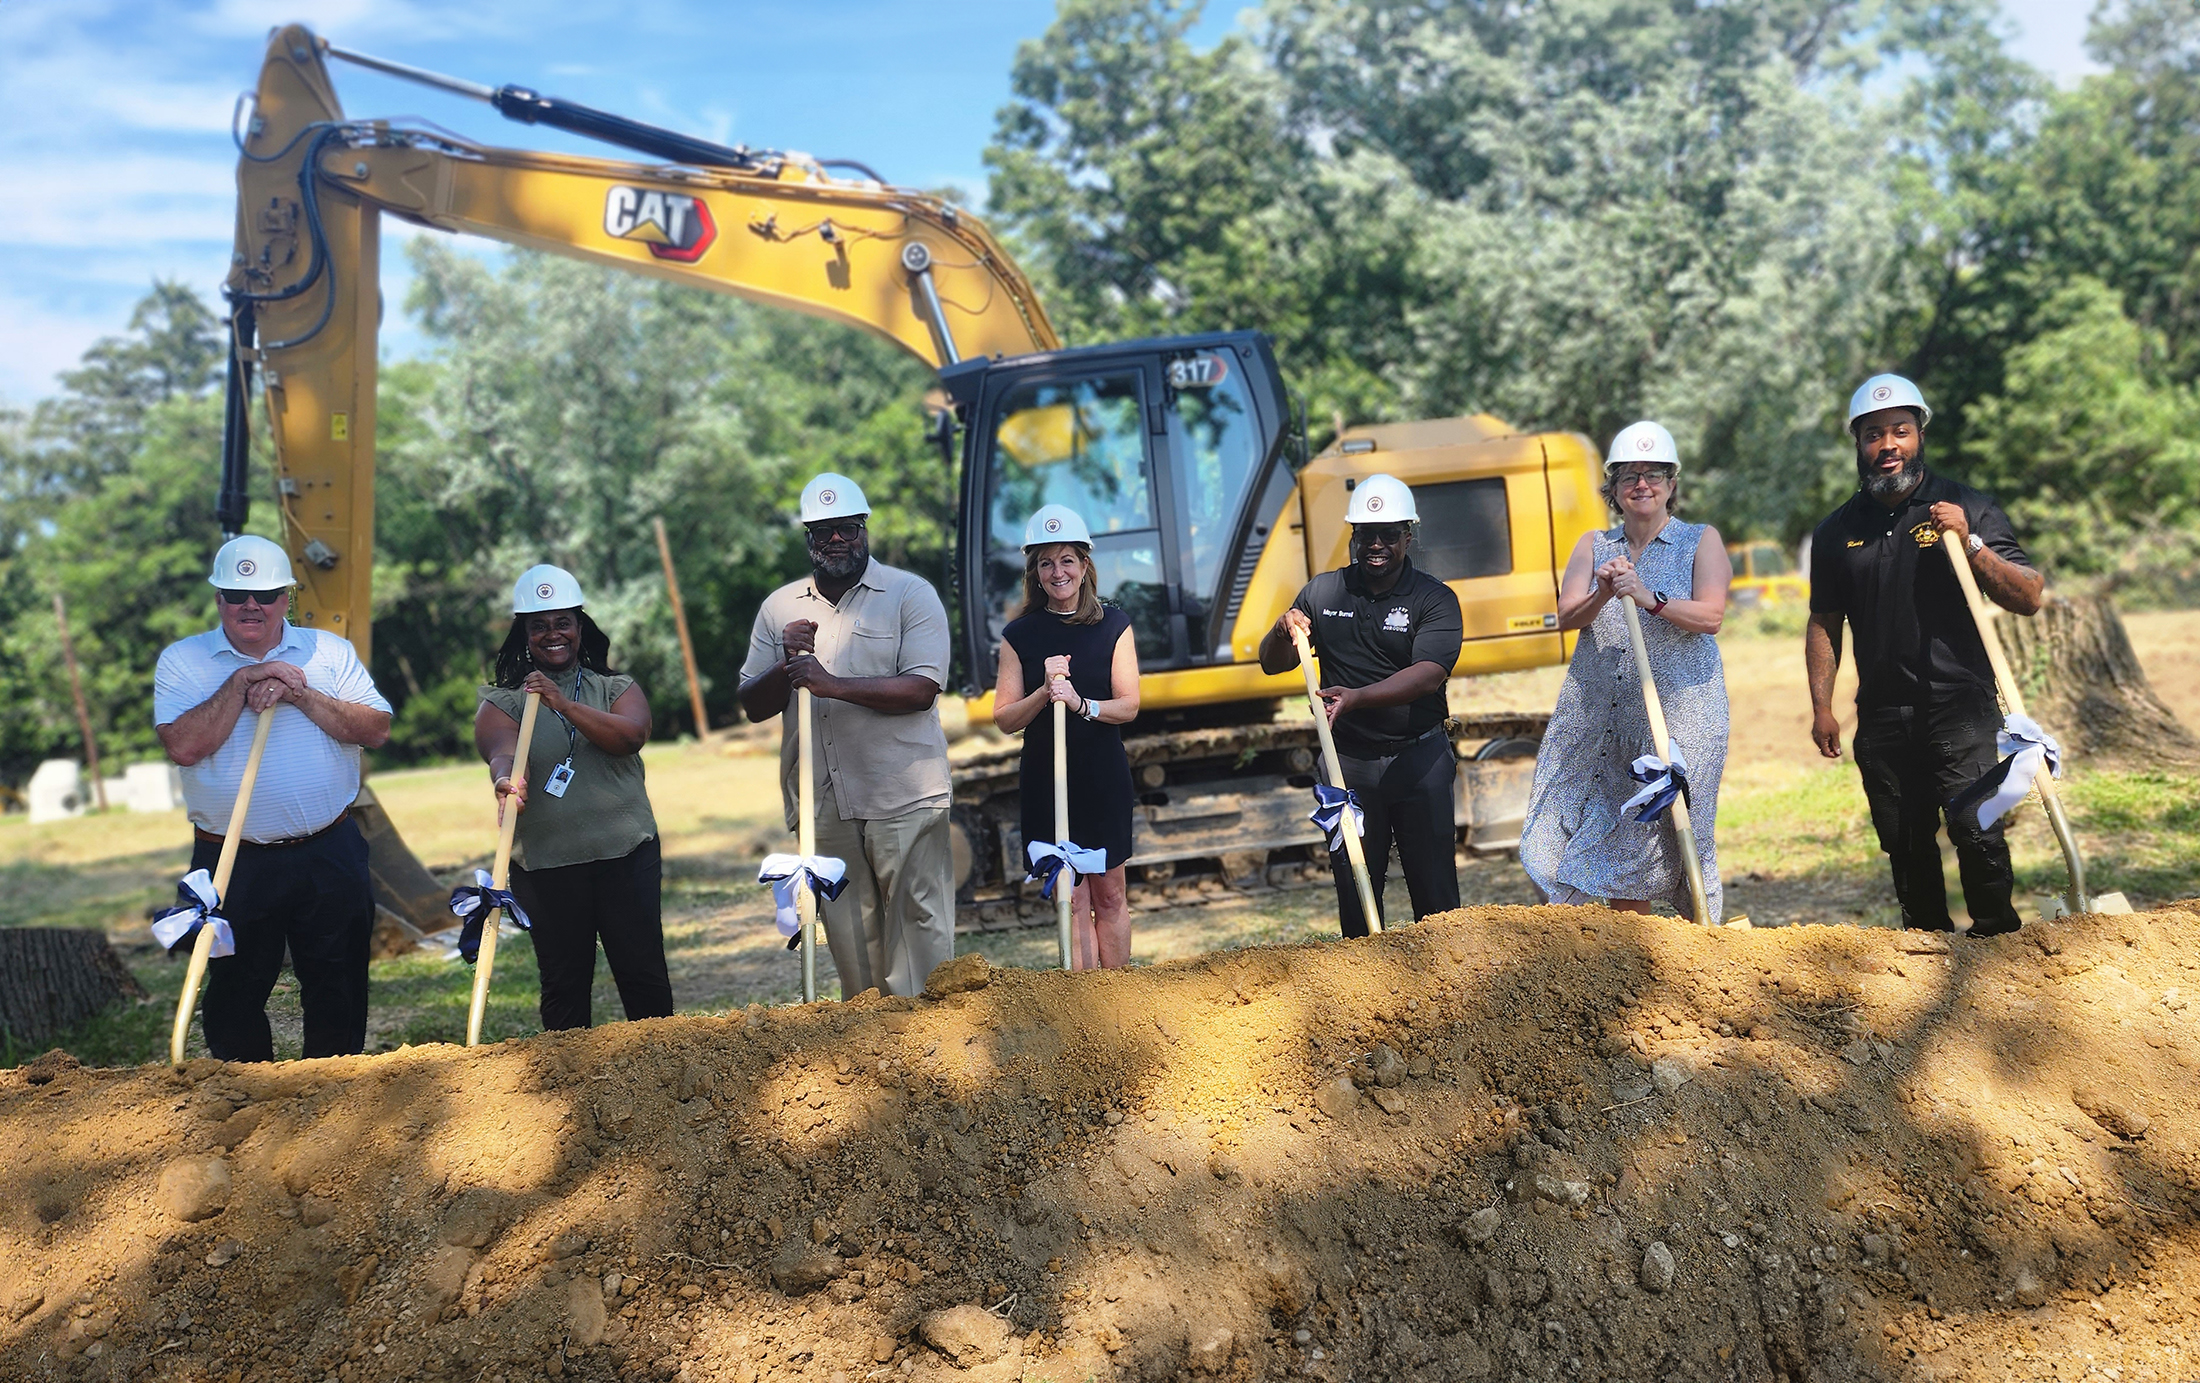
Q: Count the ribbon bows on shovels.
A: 7